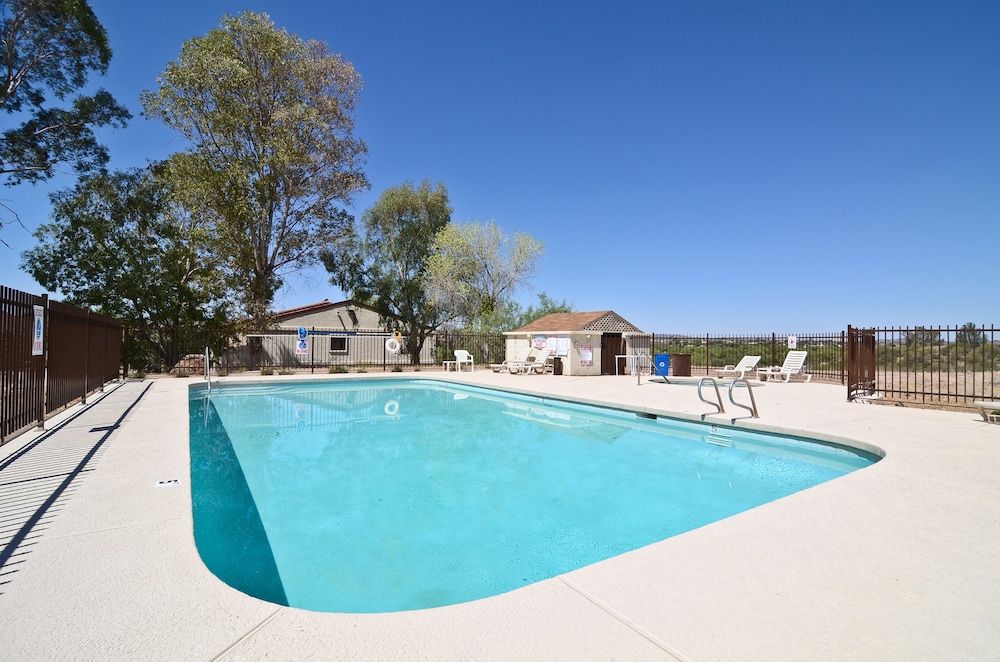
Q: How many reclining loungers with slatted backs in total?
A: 4